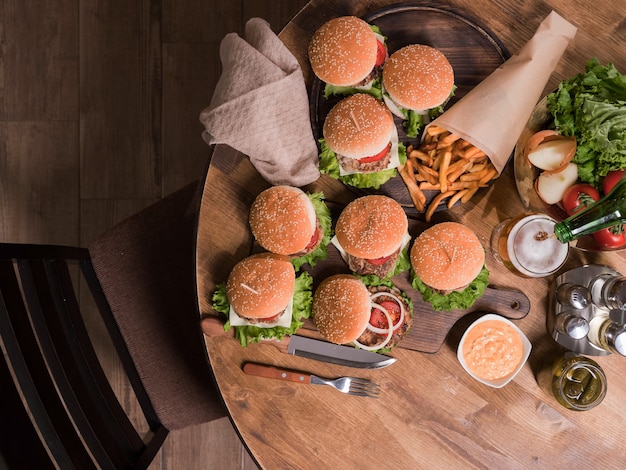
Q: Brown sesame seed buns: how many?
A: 8